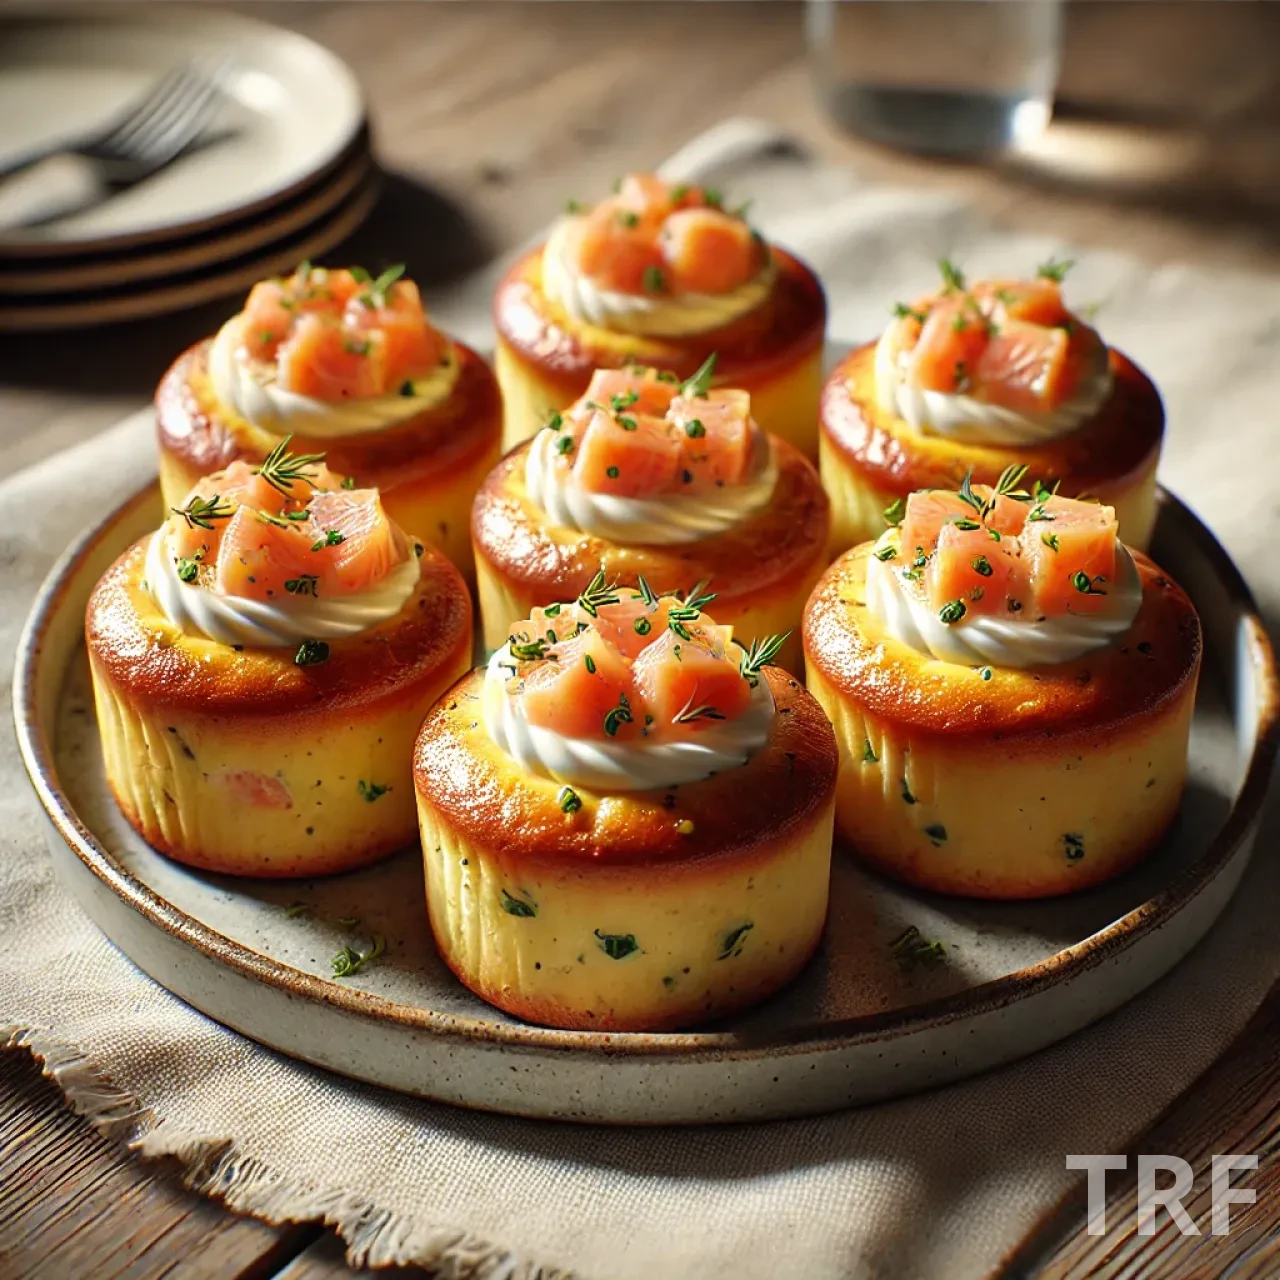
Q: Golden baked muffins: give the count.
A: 7